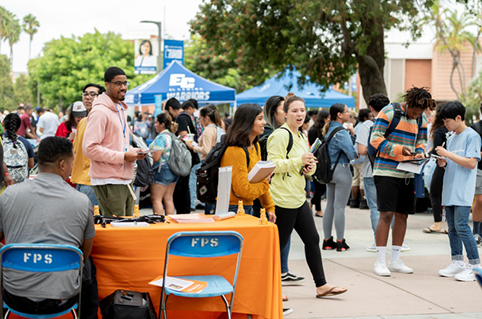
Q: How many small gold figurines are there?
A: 4